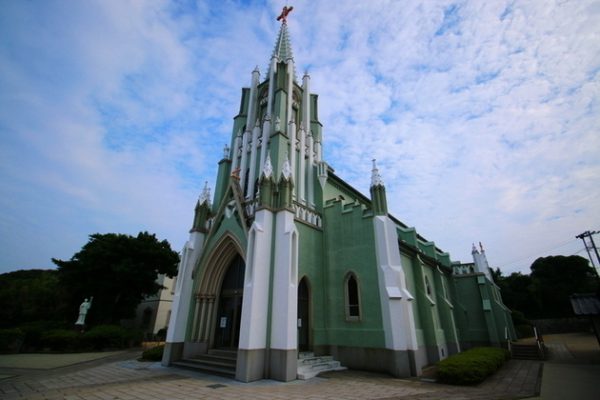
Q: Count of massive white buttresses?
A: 4